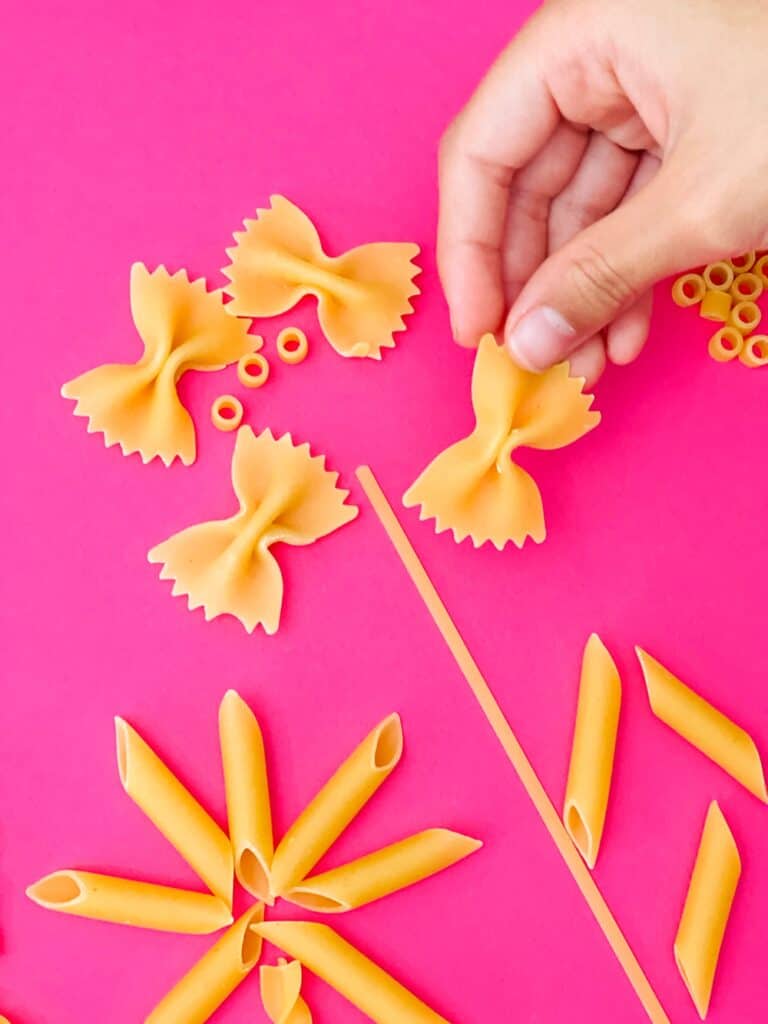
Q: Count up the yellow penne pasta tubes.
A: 10